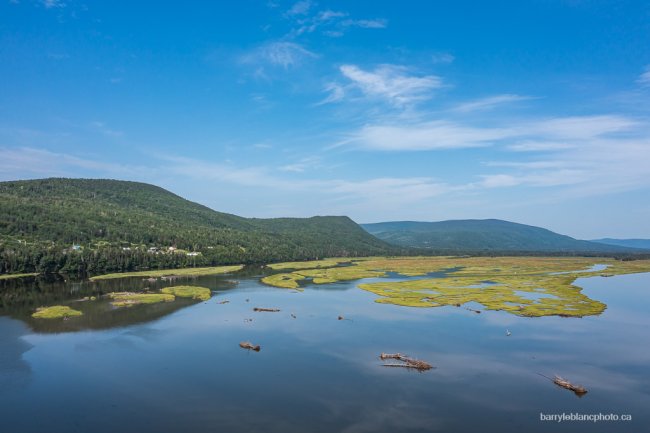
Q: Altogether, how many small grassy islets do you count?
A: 3